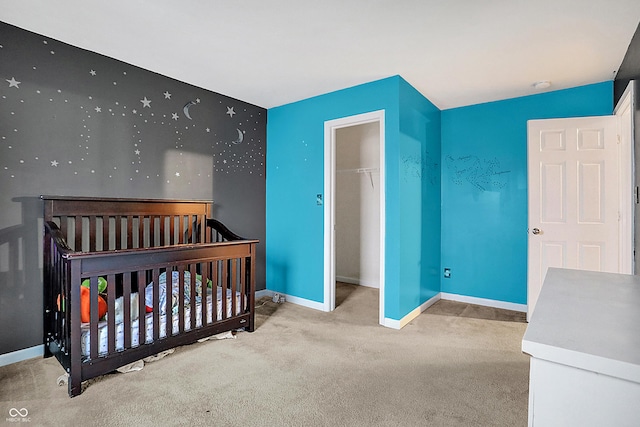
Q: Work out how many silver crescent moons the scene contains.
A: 2